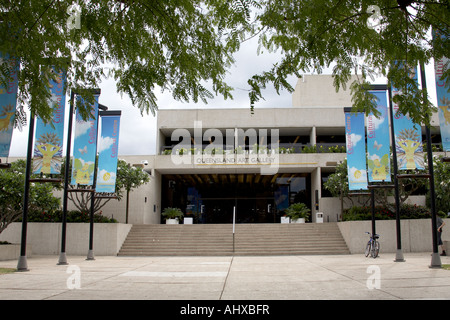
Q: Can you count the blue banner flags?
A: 8